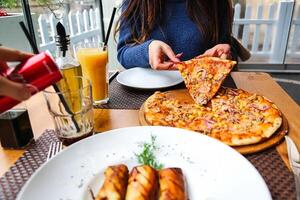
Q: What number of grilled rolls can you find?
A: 3